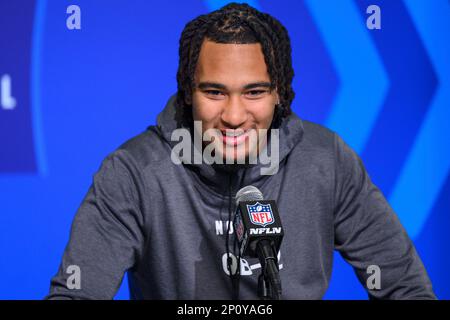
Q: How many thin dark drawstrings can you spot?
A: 2